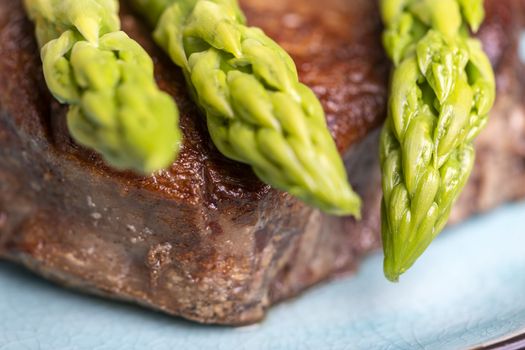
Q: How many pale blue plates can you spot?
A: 1